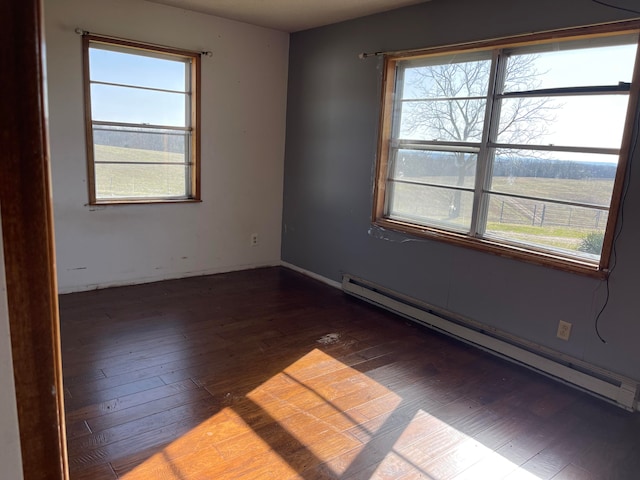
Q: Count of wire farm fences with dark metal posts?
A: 1